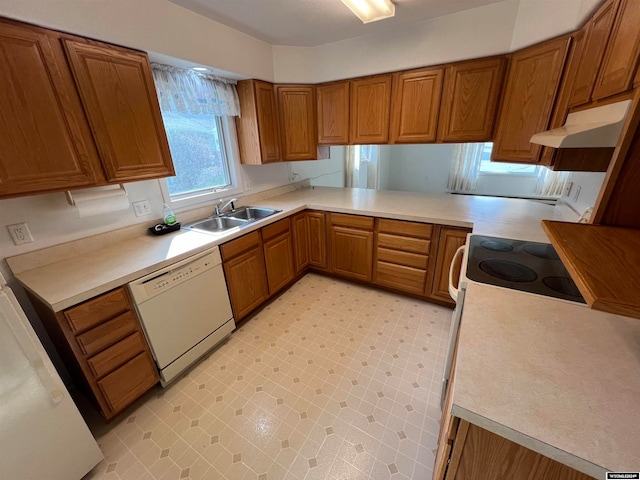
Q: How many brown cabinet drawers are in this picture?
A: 11